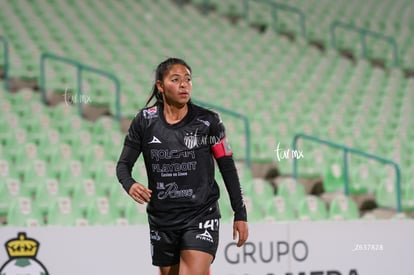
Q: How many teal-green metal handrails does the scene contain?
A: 6